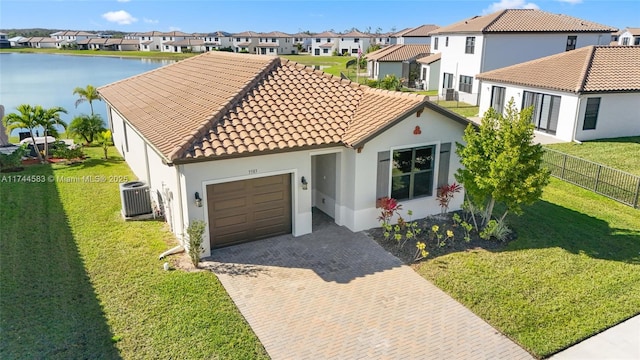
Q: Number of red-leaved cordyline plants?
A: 2